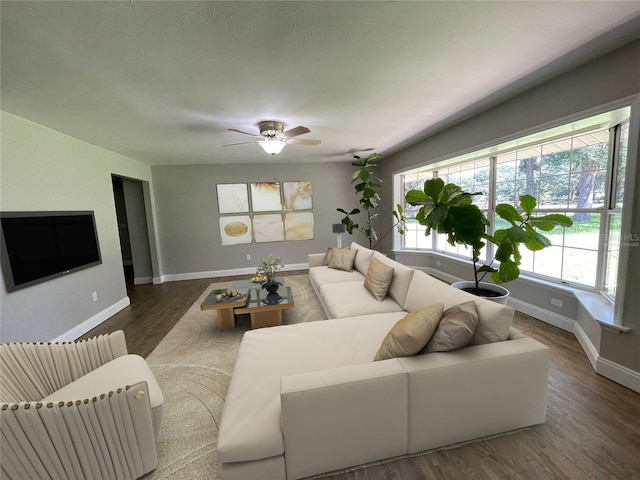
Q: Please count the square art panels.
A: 6